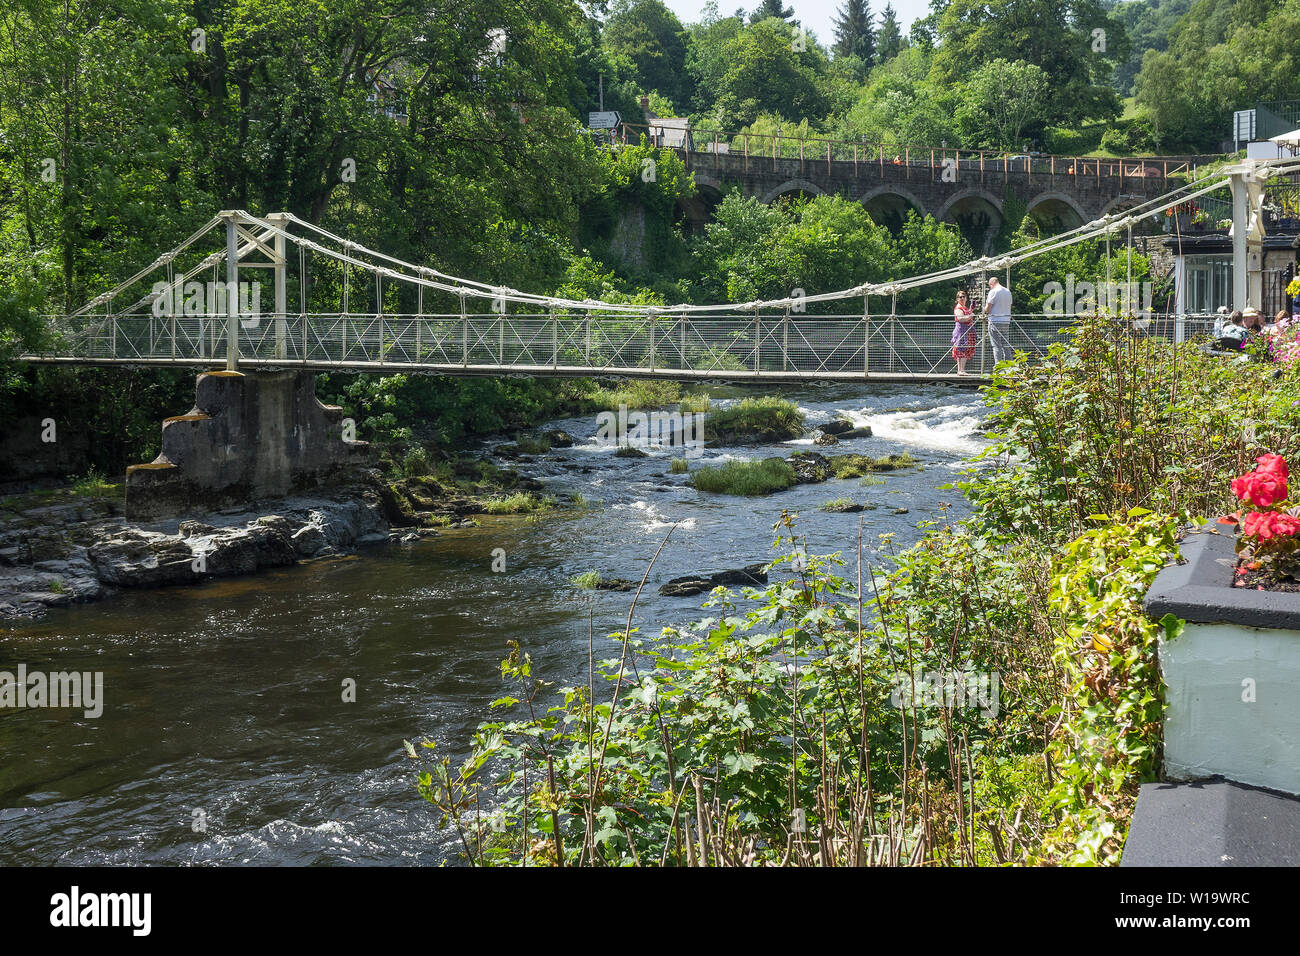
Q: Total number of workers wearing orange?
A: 2